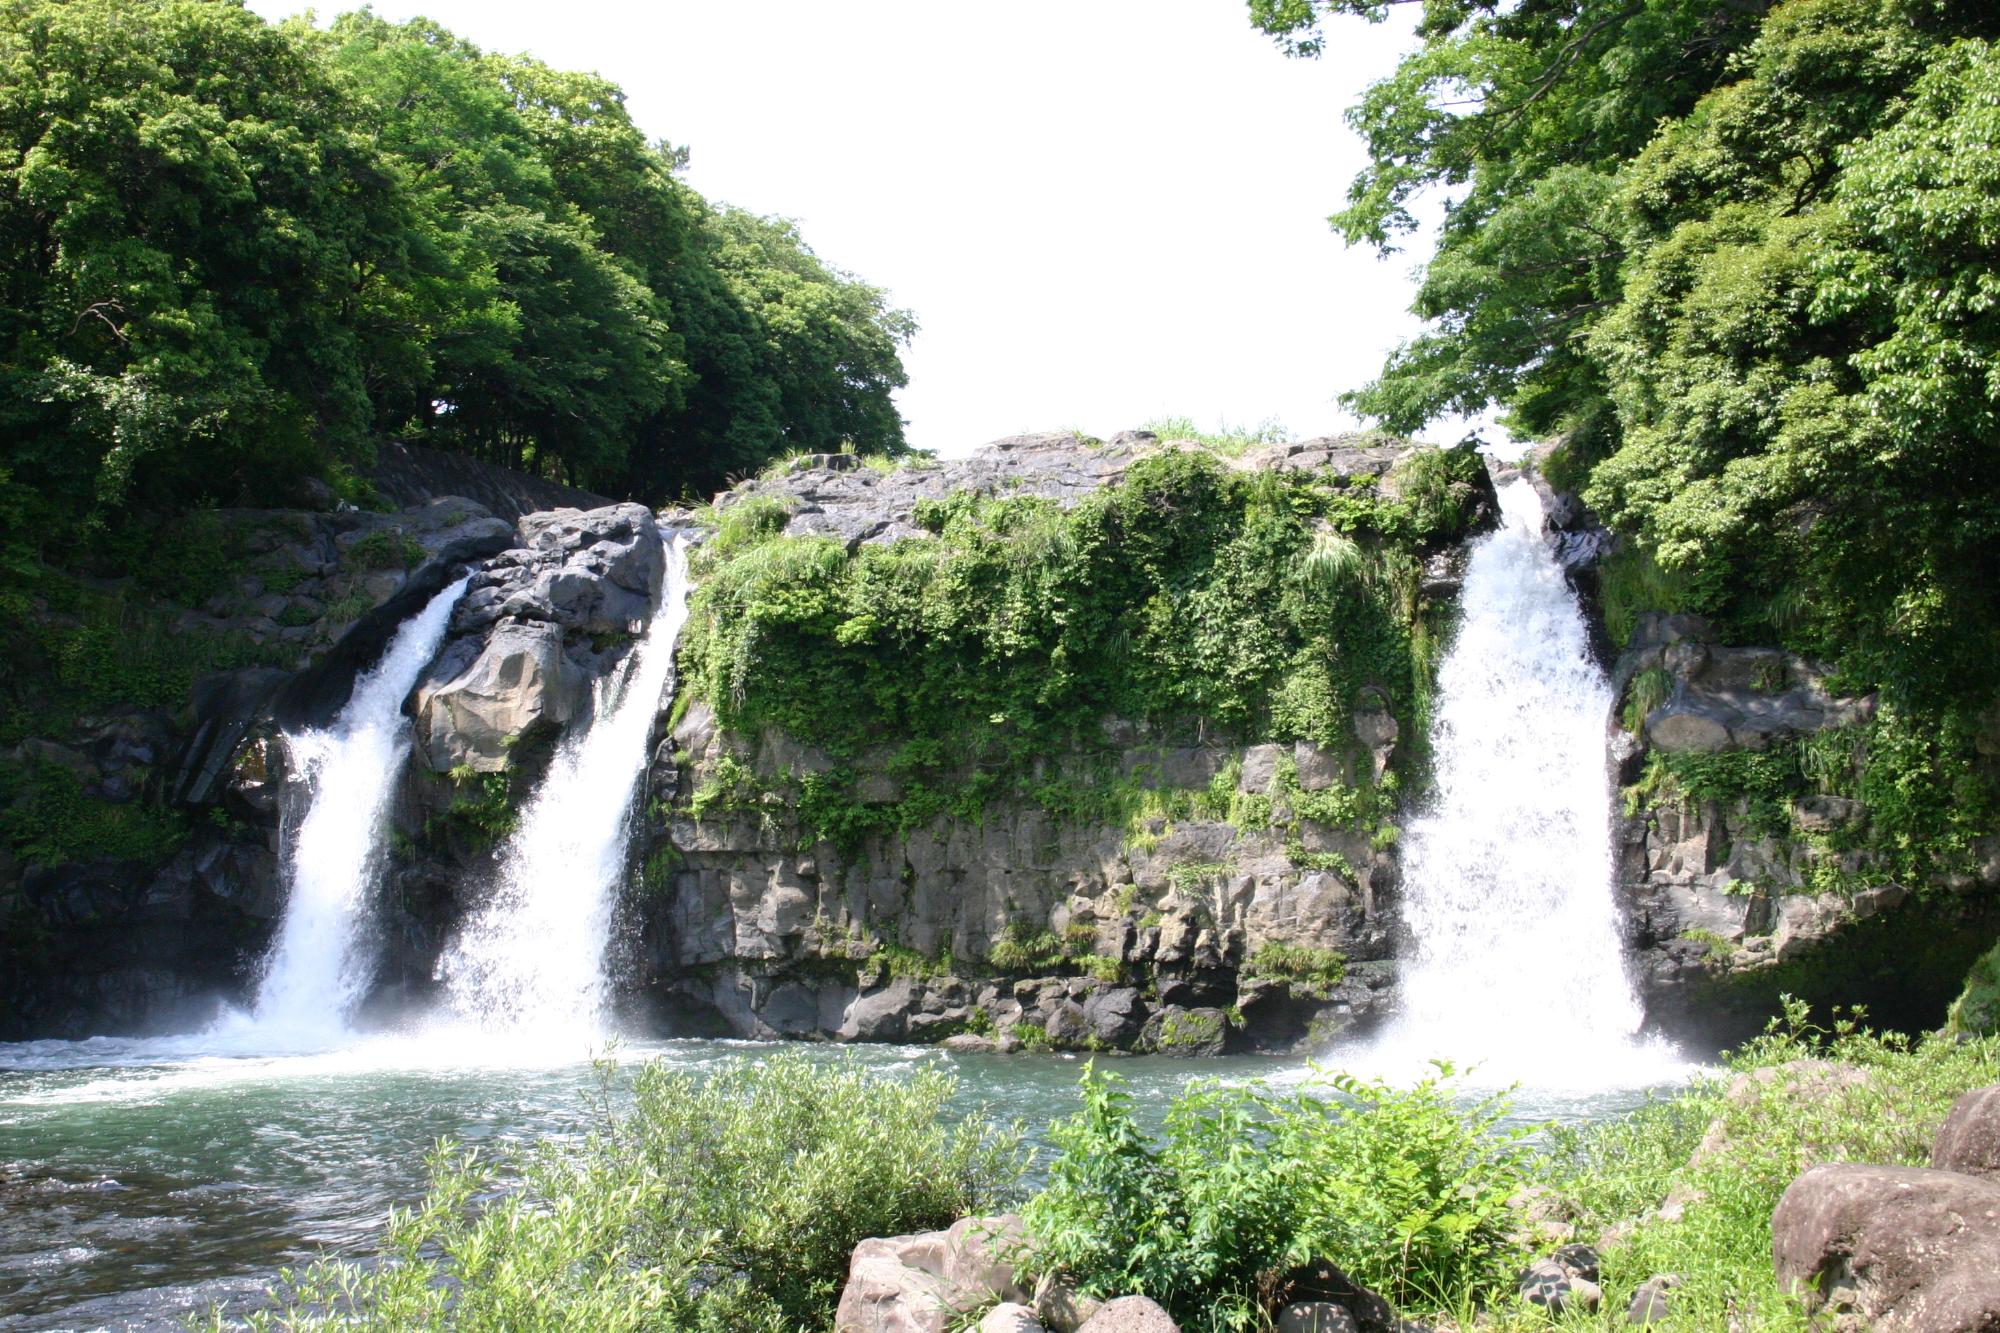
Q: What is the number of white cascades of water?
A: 3